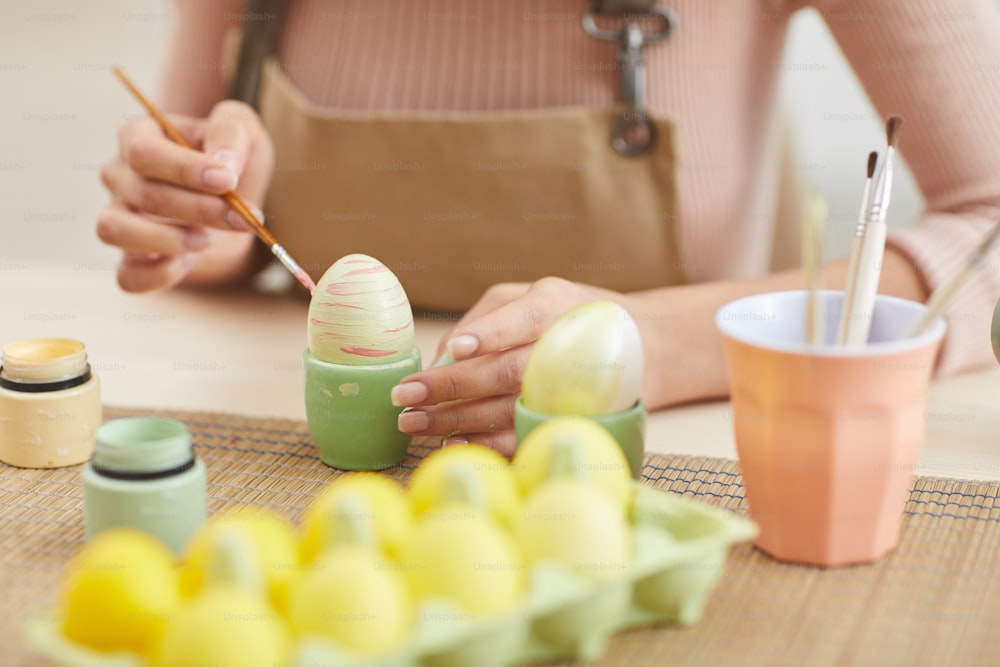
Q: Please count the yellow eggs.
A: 9